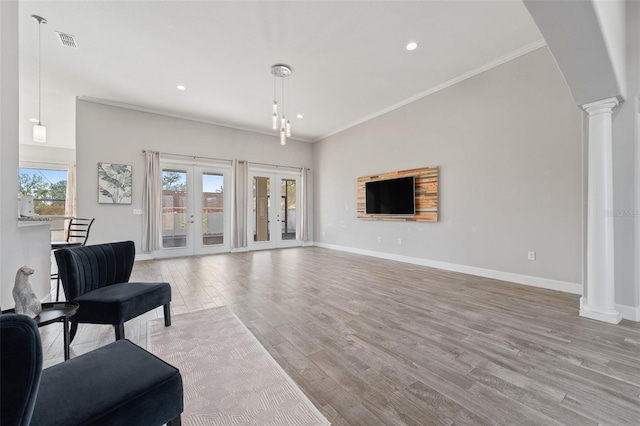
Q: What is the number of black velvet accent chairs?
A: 2